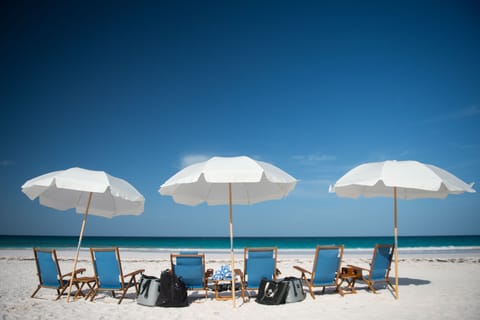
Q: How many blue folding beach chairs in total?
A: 6